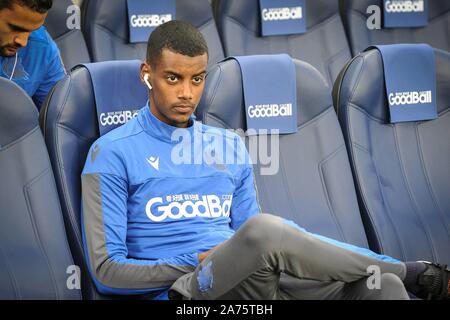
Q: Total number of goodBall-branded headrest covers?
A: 6